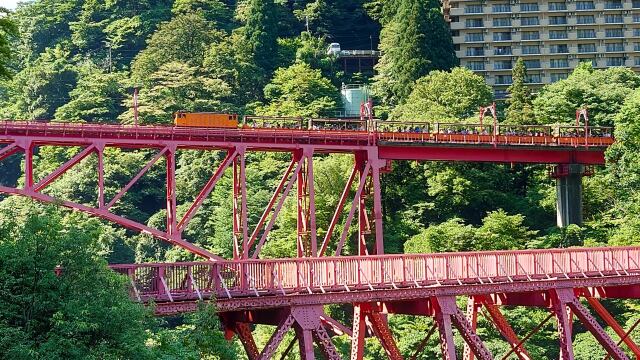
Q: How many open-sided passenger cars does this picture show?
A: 6